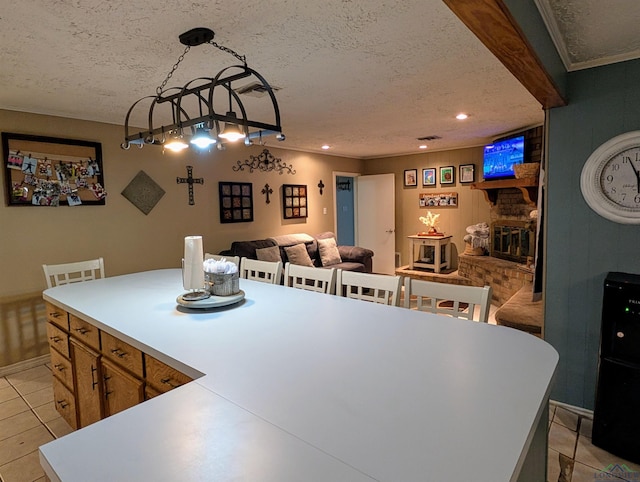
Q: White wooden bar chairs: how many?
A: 6